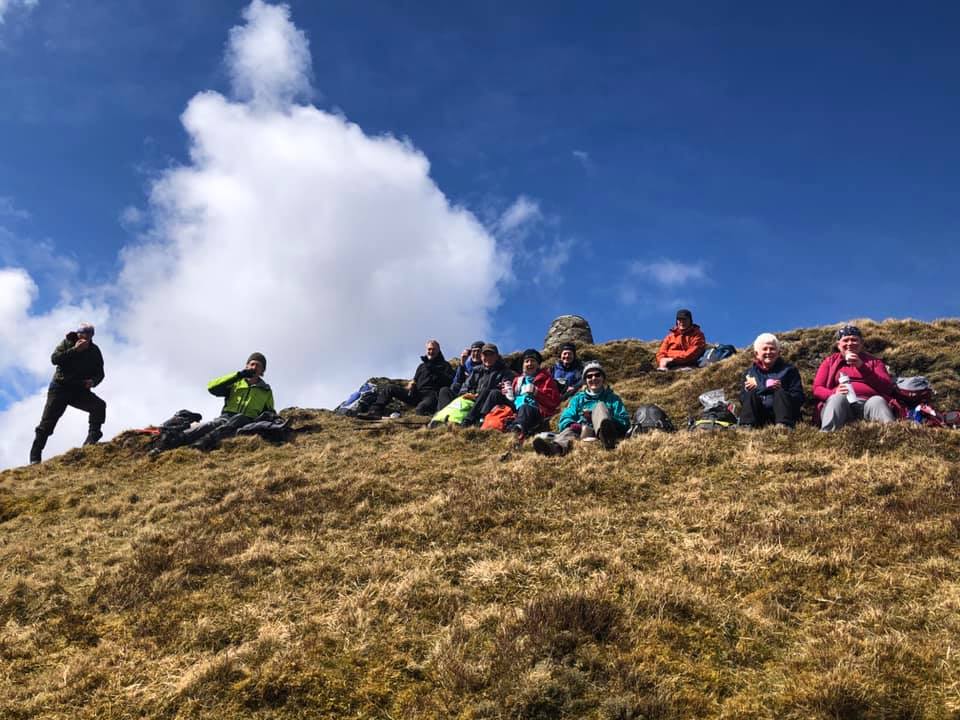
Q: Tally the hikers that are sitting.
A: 10